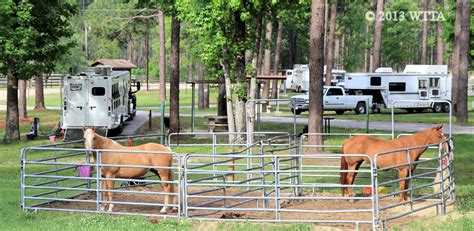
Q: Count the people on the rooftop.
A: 0